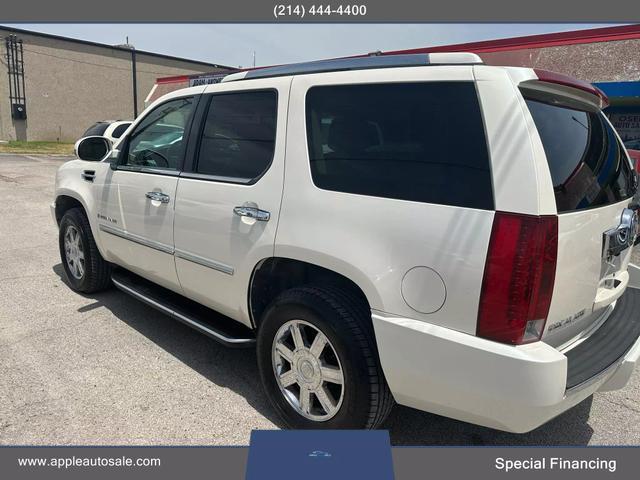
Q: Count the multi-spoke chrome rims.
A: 2